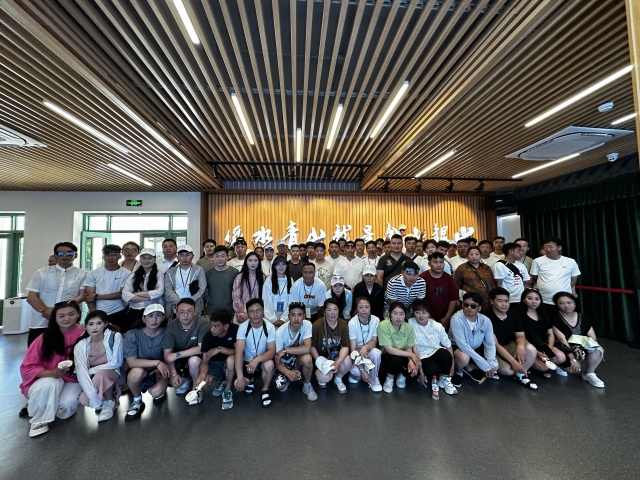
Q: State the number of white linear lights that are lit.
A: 11